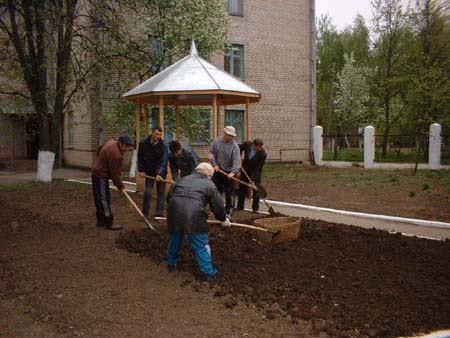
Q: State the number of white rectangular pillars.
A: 3